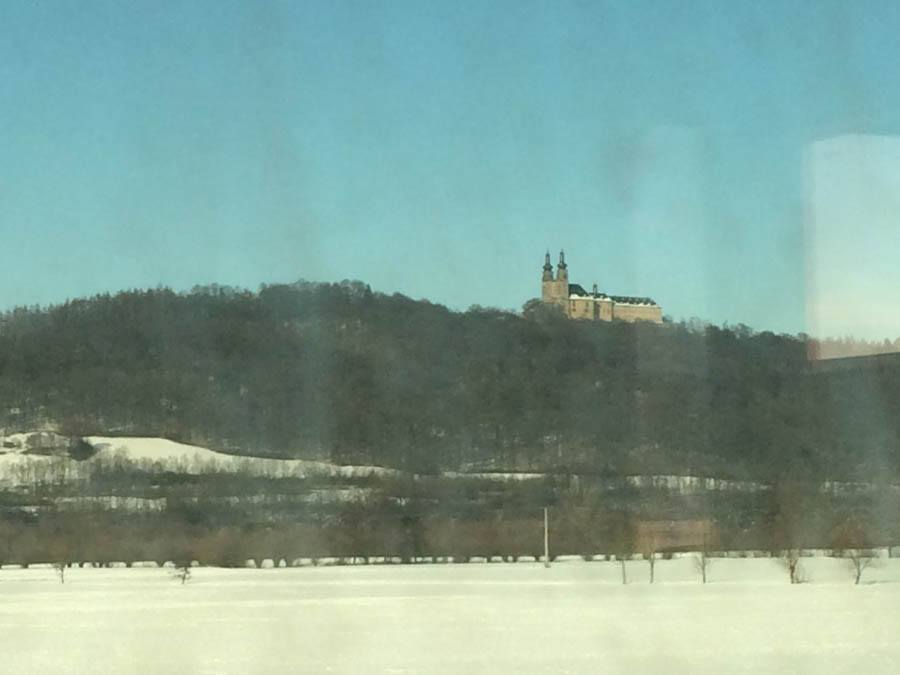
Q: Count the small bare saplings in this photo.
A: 7